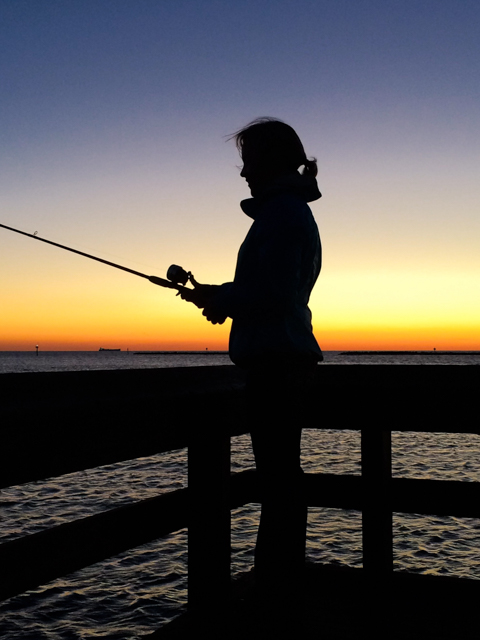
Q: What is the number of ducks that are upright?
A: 0